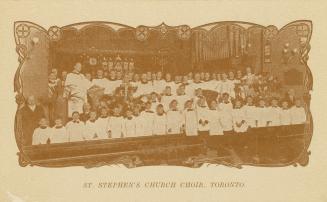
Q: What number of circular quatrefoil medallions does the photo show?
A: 6